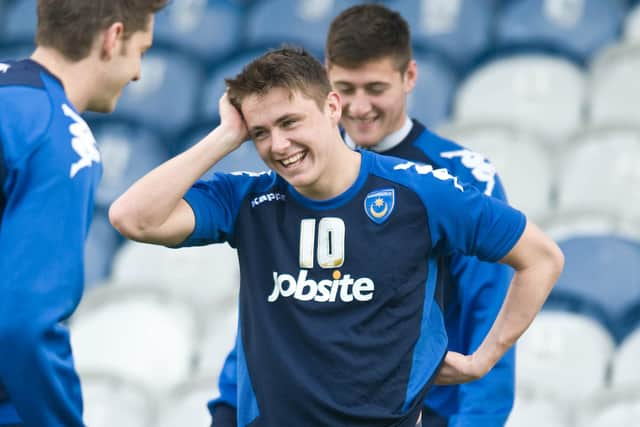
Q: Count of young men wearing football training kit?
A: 3